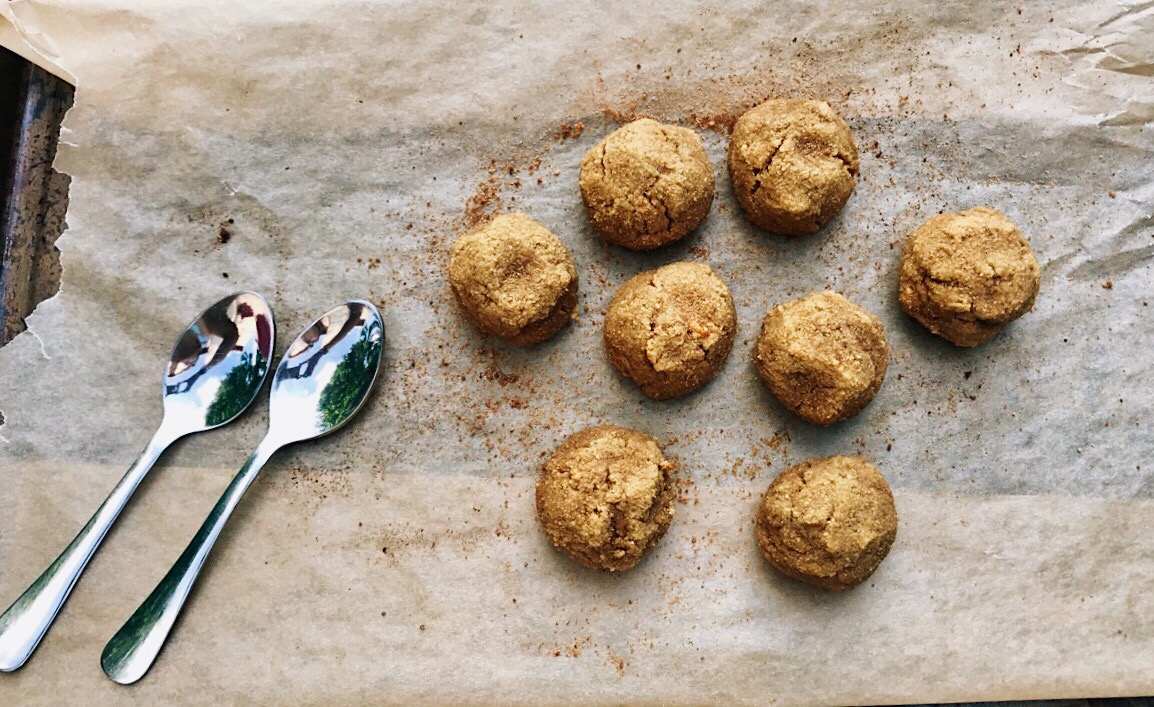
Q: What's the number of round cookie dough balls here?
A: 8